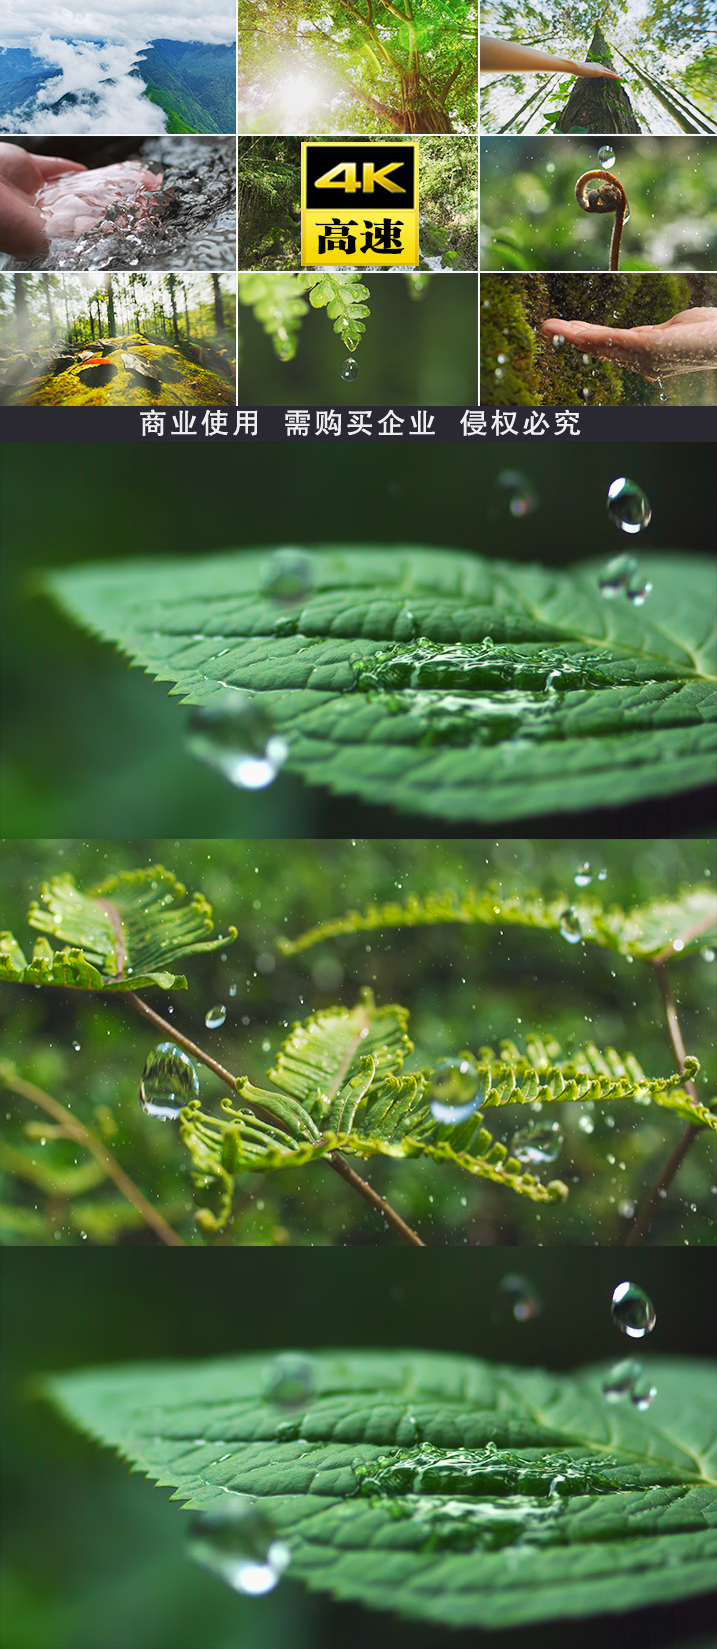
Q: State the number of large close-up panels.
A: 3